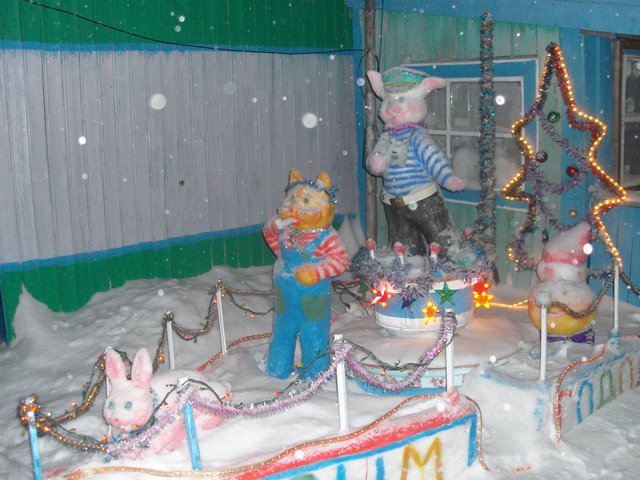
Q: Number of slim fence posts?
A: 9